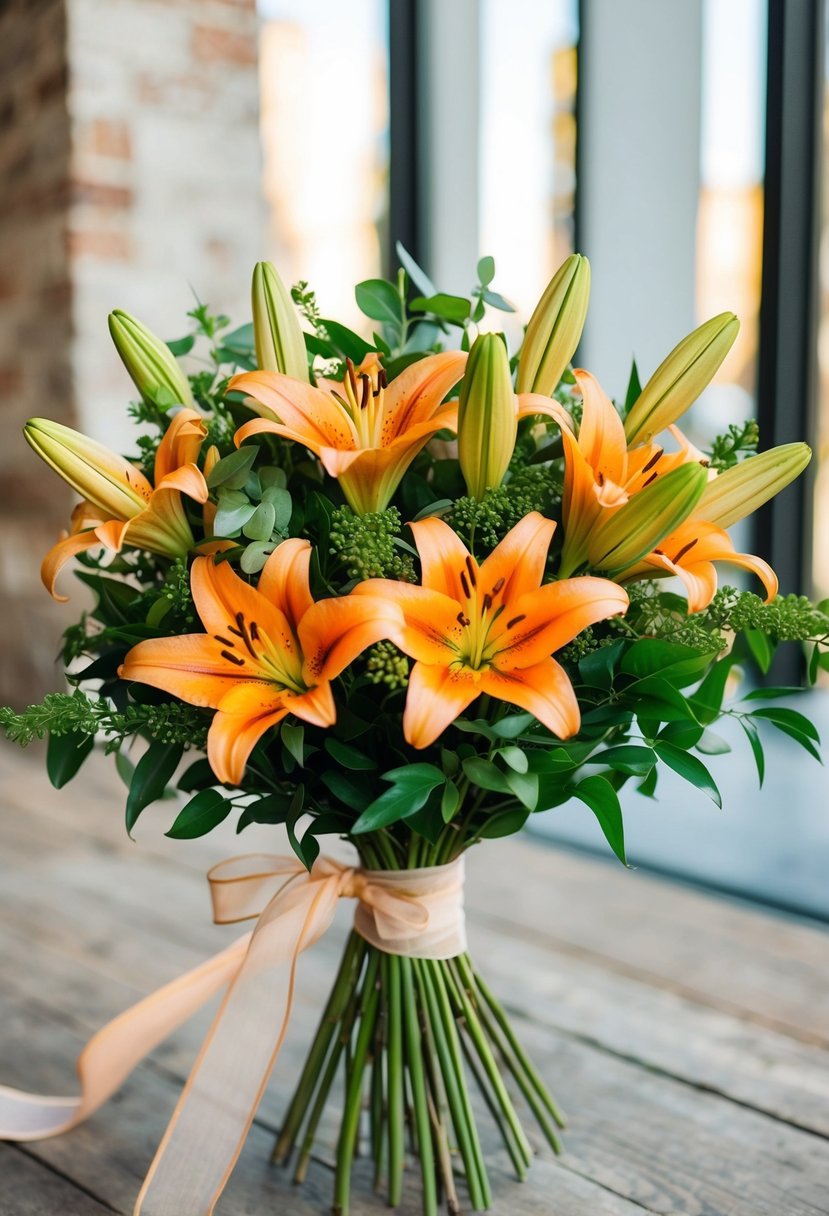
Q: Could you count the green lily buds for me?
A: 8